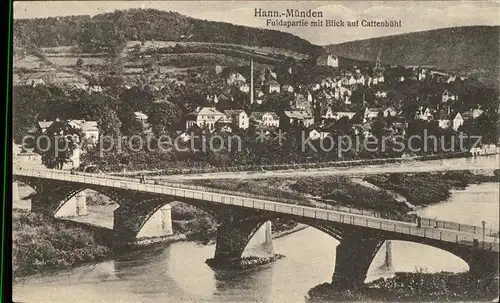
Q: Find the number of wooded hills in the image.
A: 2